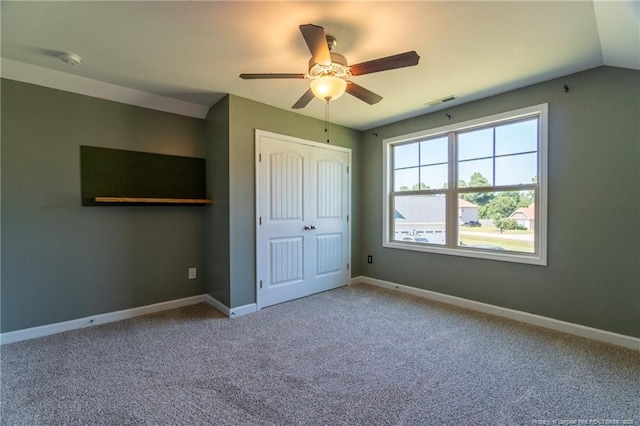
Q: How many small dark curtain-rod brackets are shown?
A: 3